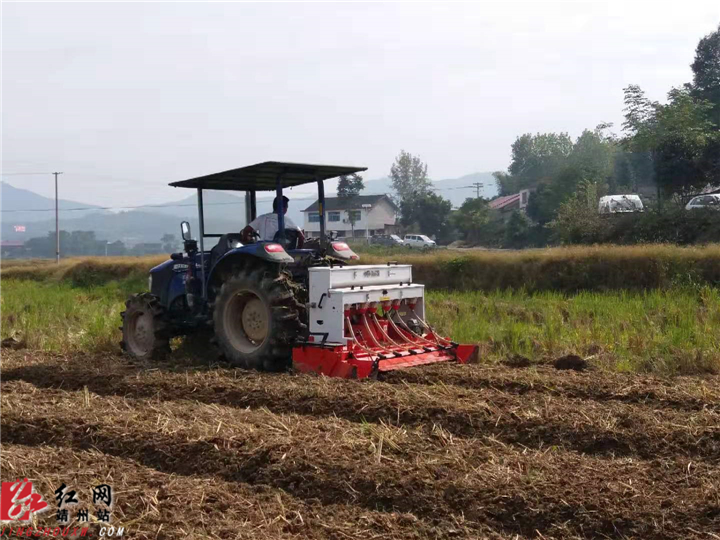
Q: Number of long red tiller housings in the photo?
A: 1